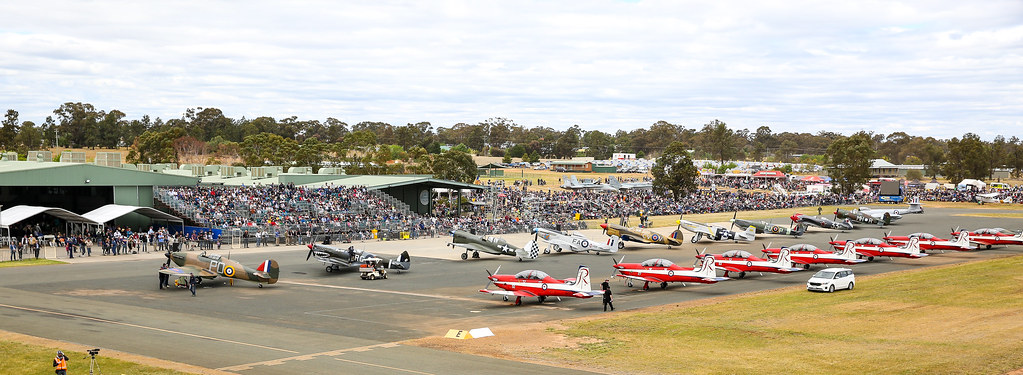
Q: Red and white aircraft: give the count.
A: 7